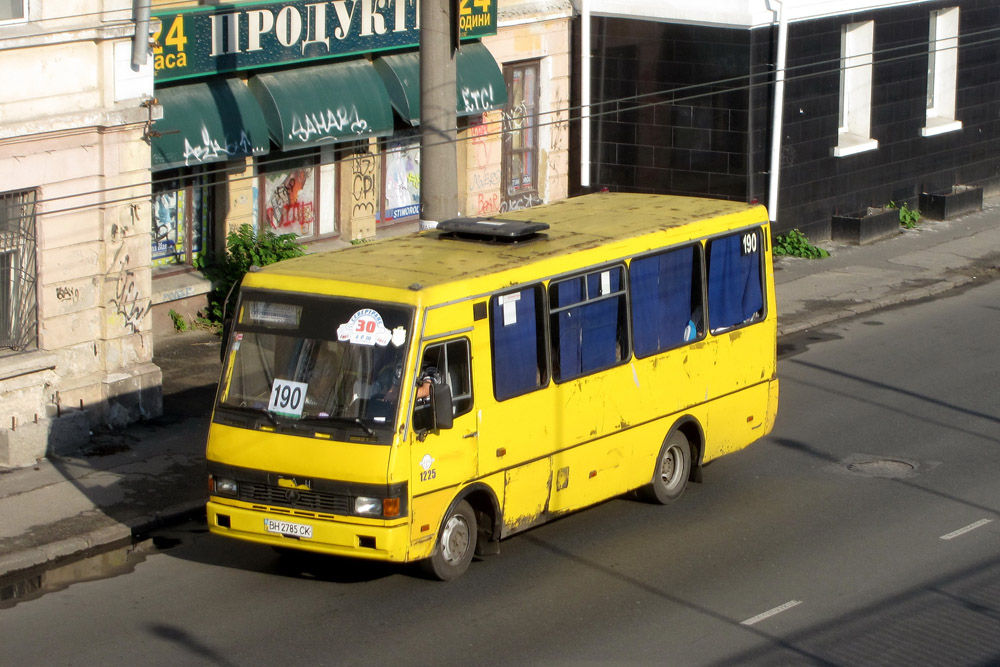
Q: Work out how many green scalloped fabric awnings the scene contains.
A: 3